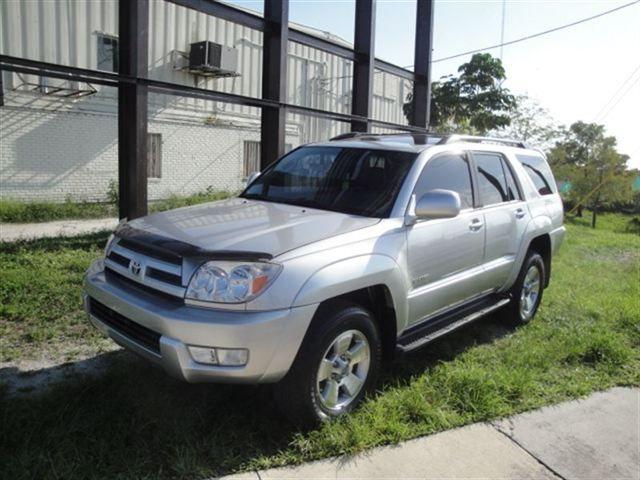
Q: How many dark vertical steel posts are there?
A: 4